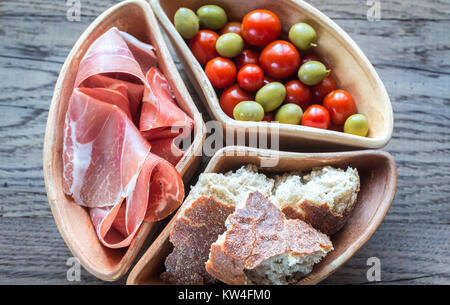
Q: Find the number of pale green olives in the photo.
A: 9